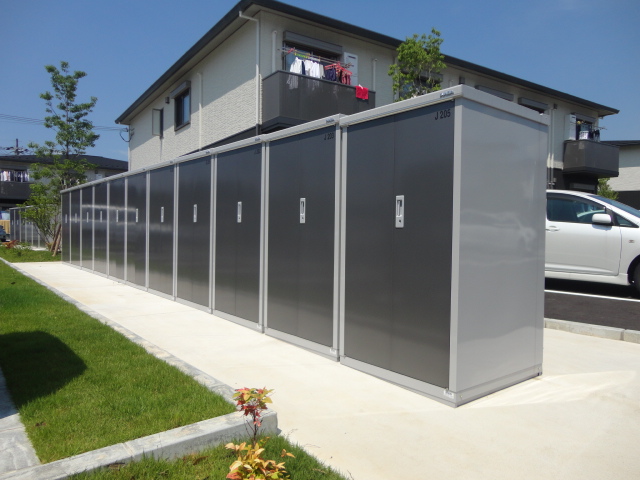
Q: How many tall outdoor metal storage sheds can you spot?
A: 11